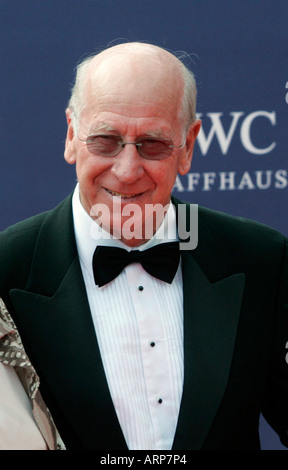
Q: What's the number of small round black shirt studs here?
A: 3